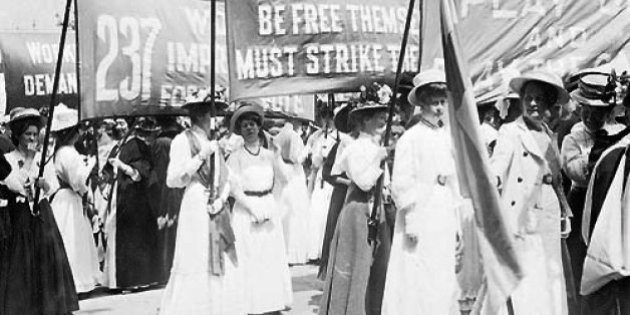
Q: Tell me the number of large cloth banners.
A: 4